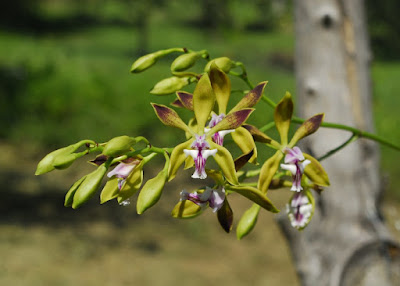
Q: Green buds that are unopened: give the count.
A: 11